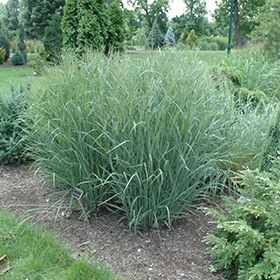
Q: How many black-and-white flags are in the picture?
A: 0